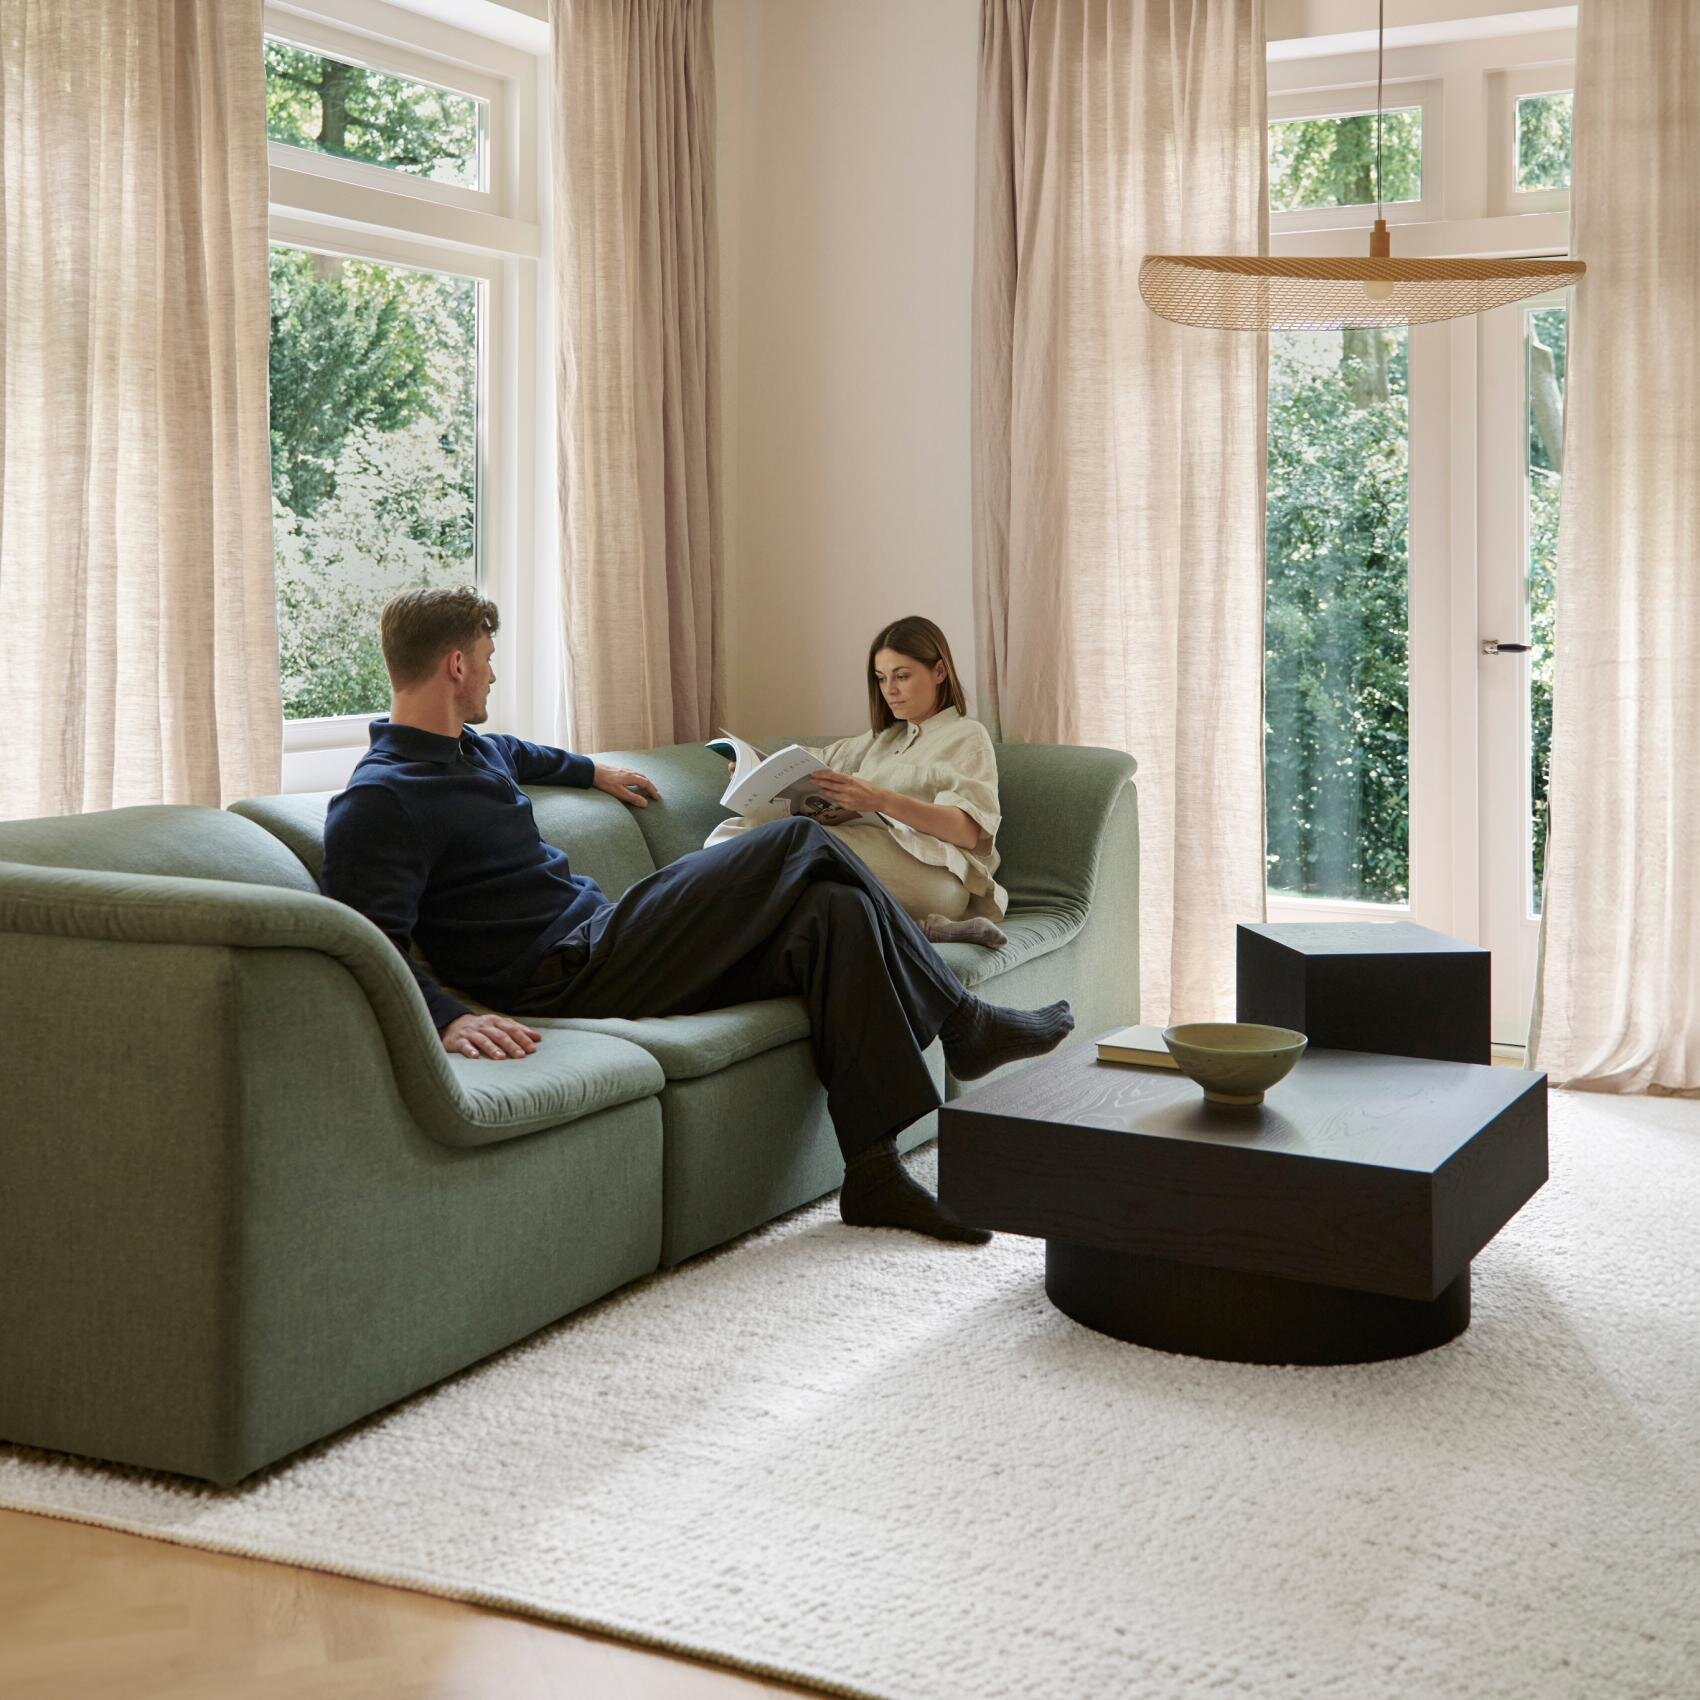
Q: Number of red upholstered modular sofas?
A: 0